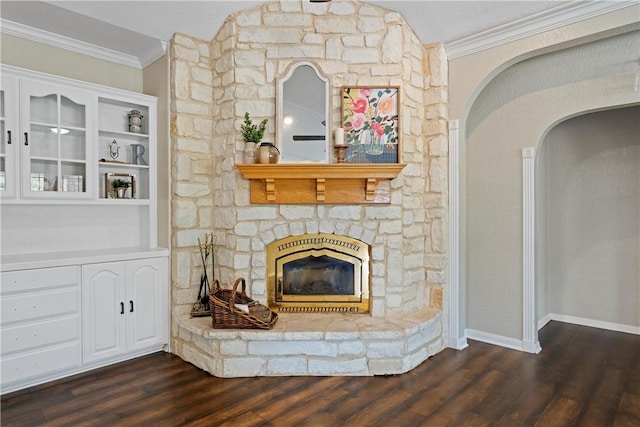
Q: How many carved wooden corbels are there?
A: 3